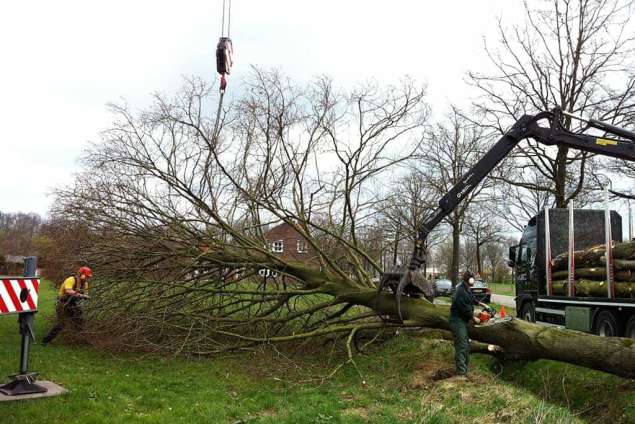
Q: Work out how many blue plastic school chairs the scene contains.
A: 0